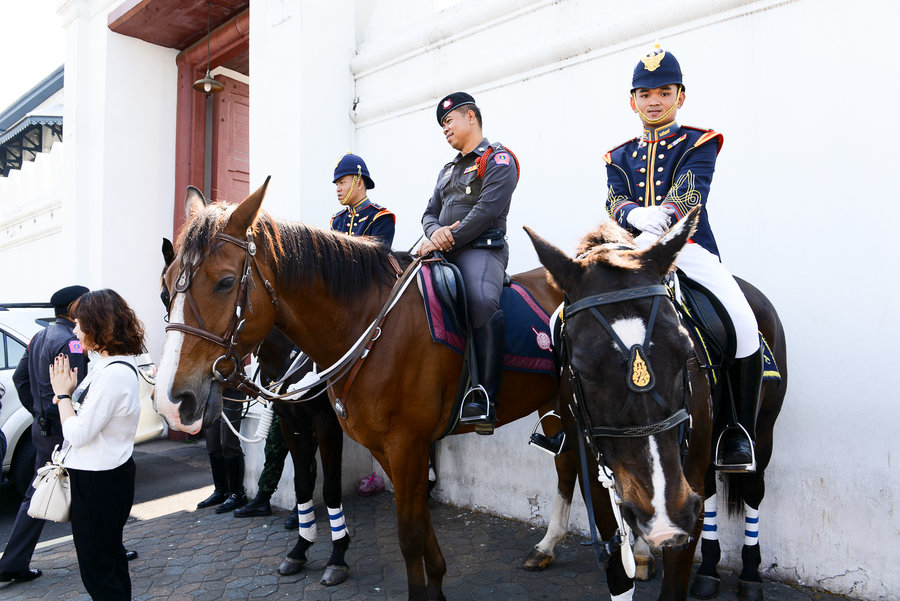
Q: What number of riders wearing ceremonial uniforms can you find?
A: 2